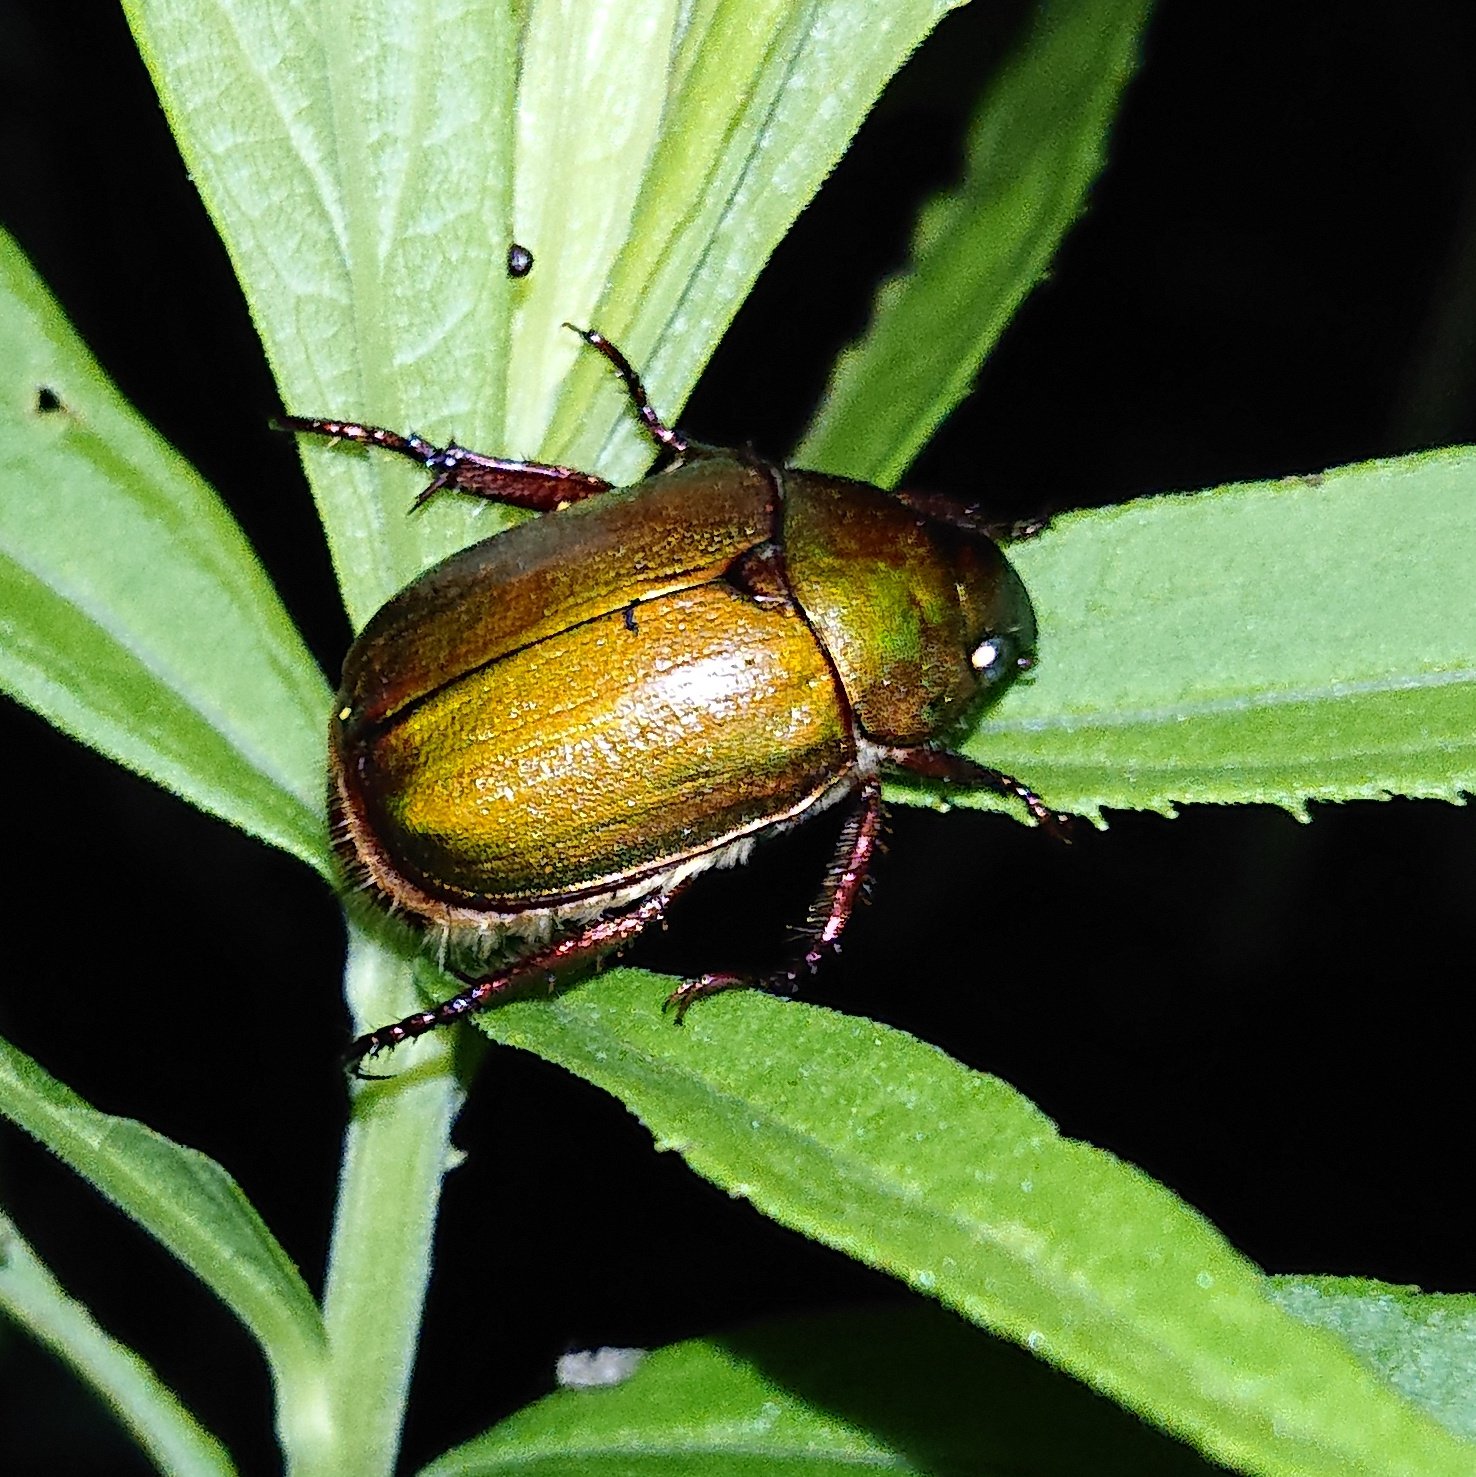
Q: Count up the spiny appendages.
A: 6